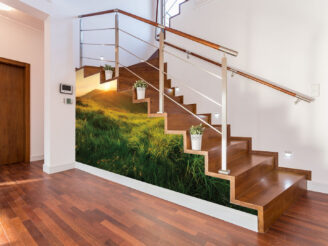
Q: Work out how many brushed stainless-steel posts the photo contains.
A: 4